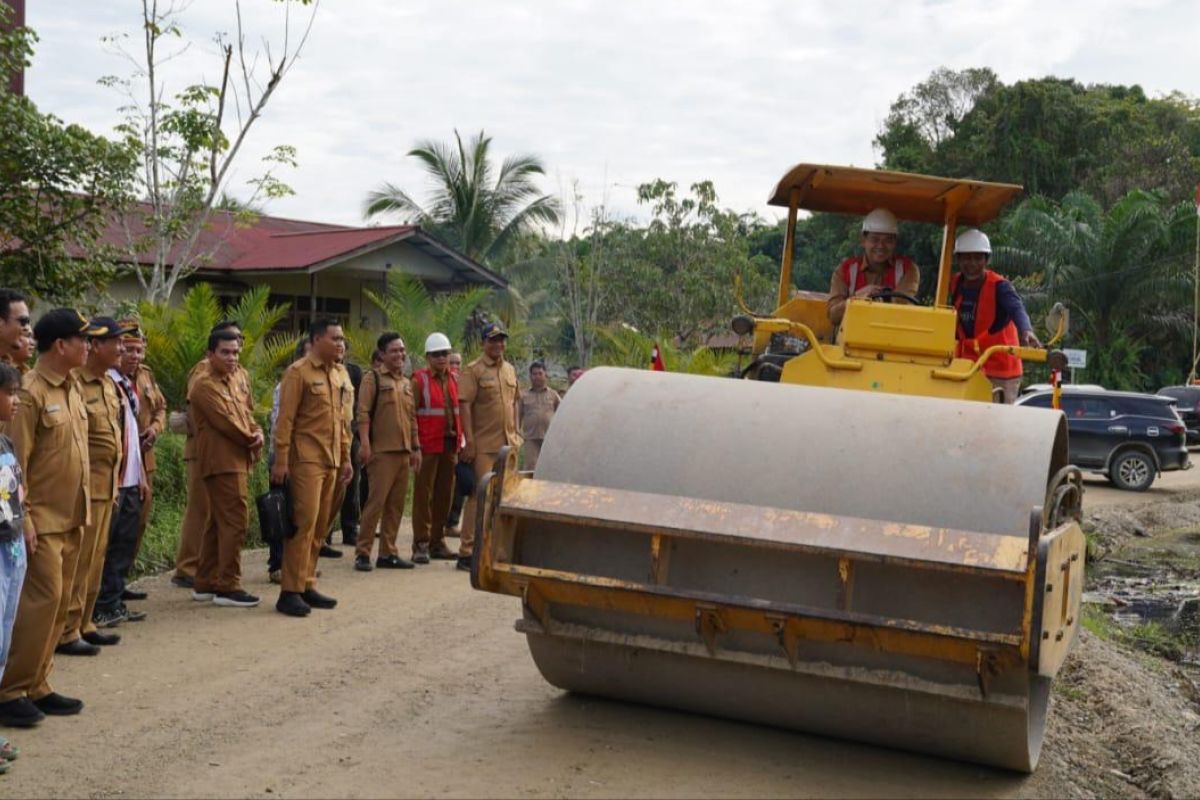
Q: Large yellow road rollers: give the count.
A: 1